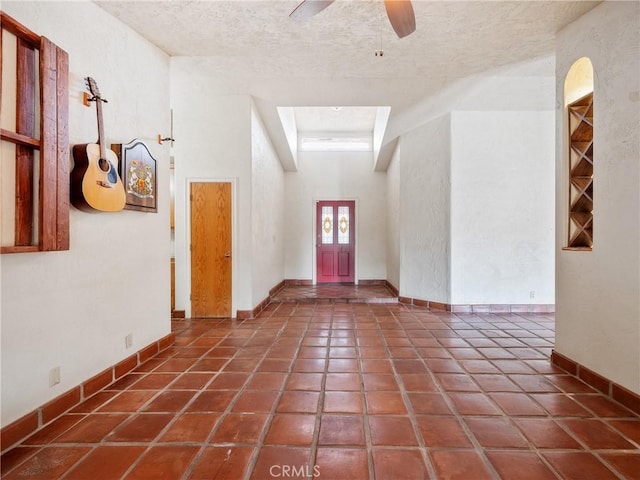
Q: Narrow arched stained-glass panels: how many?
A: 2